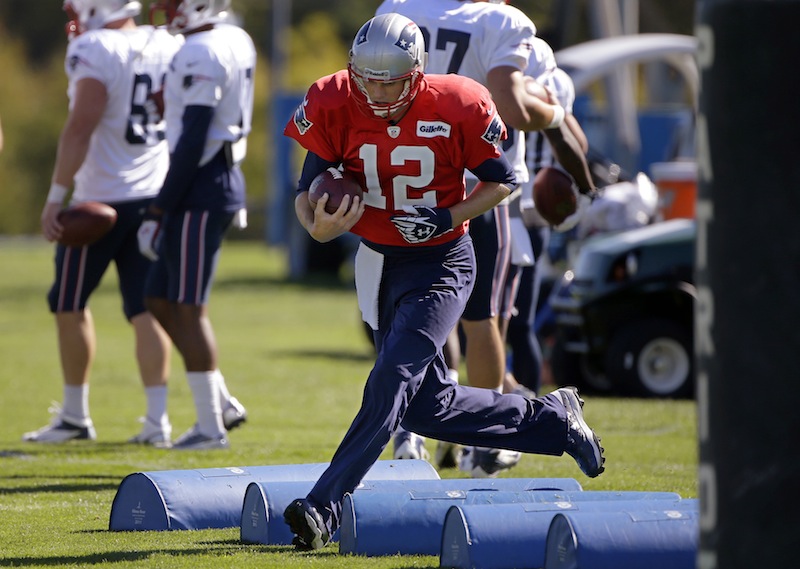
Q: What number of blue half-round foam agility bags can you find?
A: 5